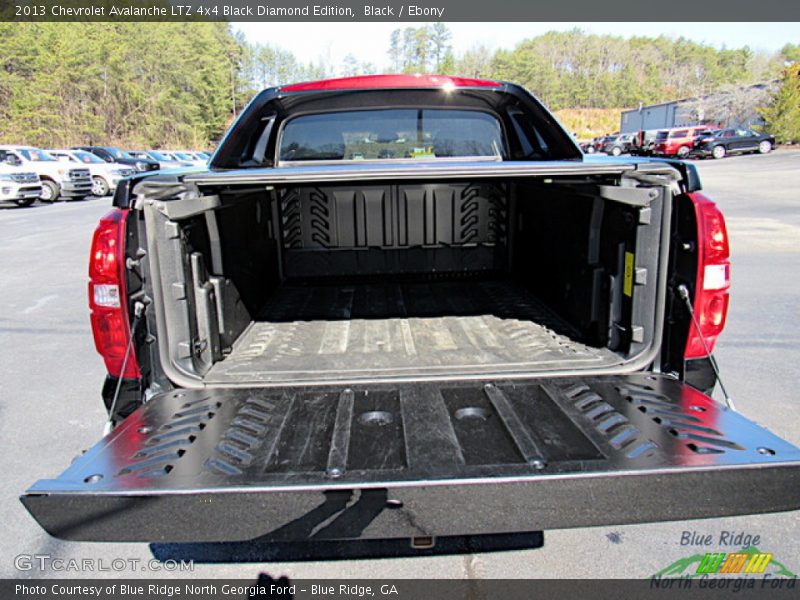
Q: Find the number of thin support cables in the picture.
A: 2